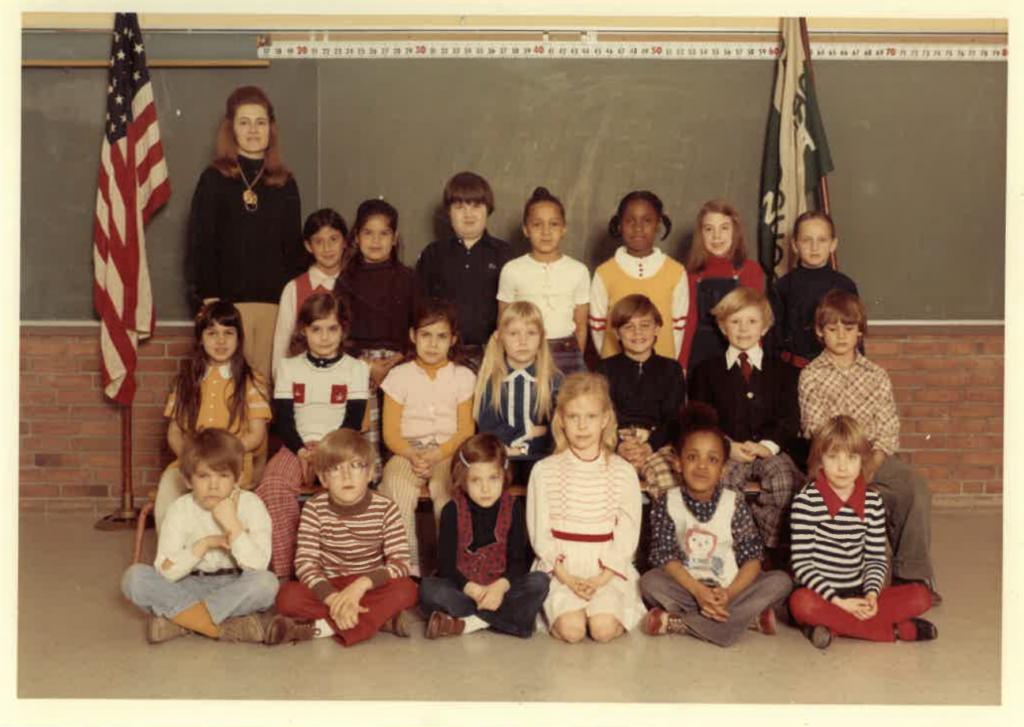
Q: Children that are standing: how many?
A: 7